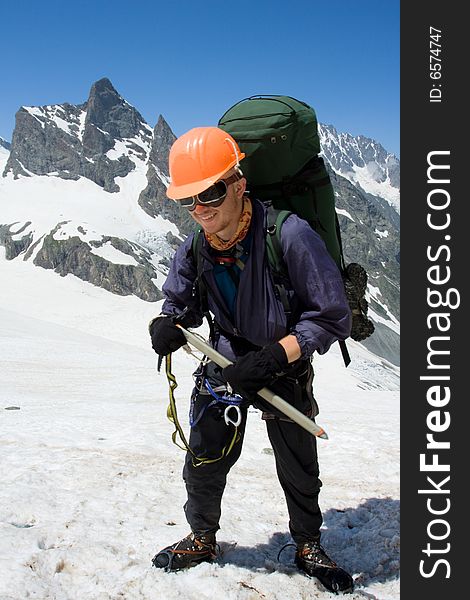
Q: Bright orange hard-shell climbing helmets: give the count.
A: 1